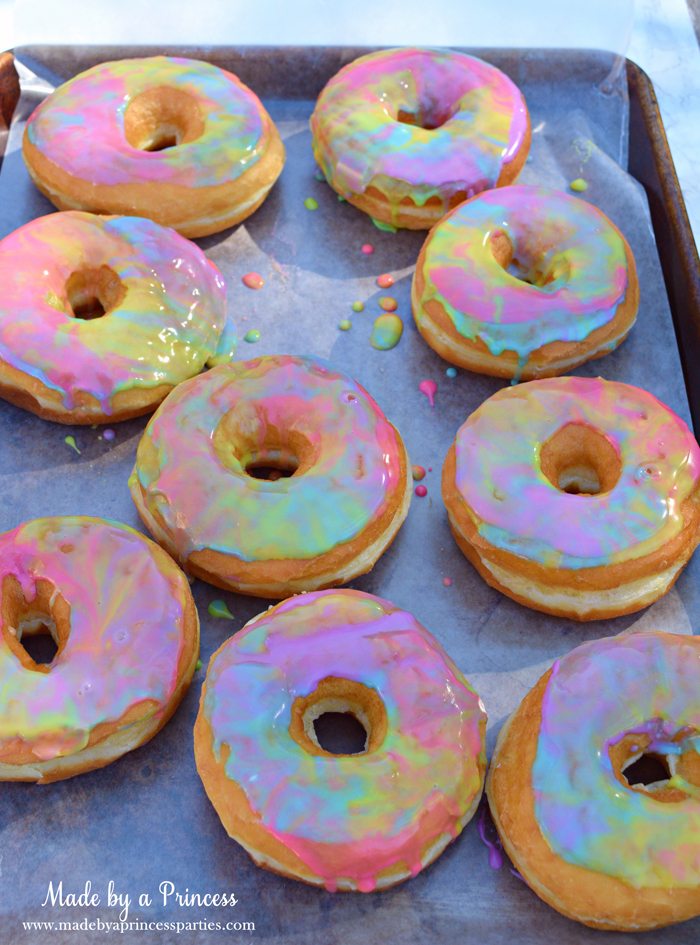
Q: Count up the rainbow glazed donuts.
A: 9